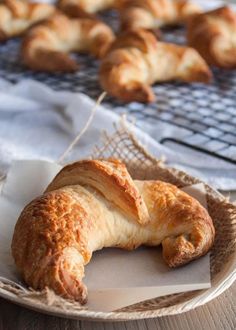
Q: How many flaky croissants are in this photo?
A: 7